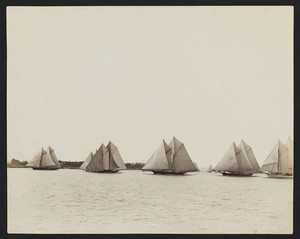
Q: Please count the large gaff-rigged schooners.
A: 5